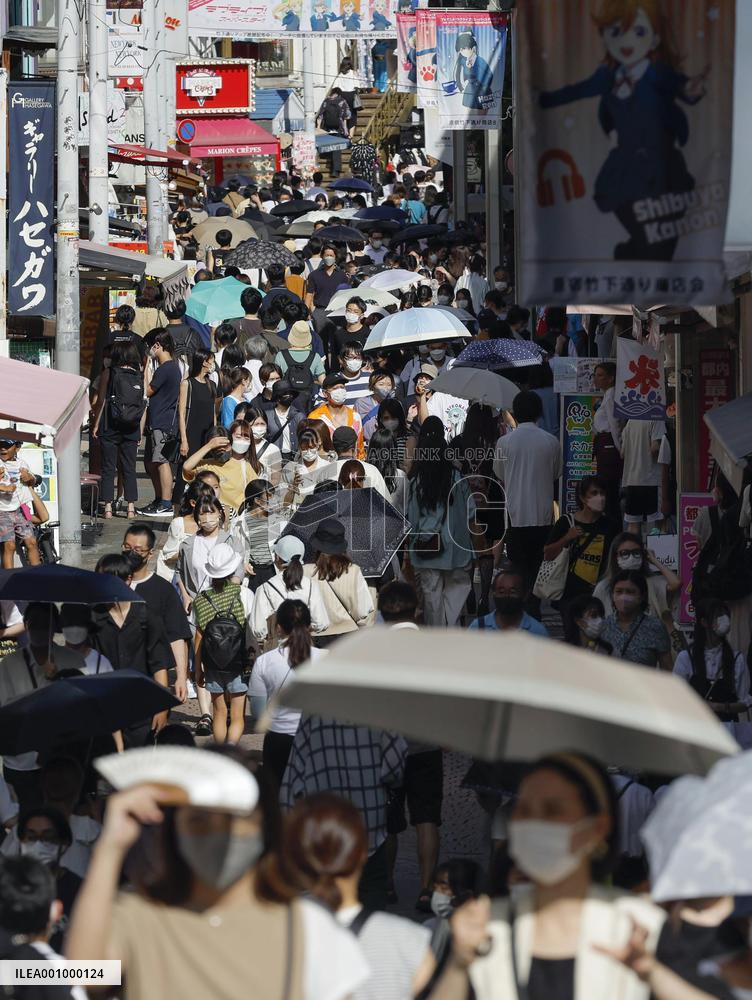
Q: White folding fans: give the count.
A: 1